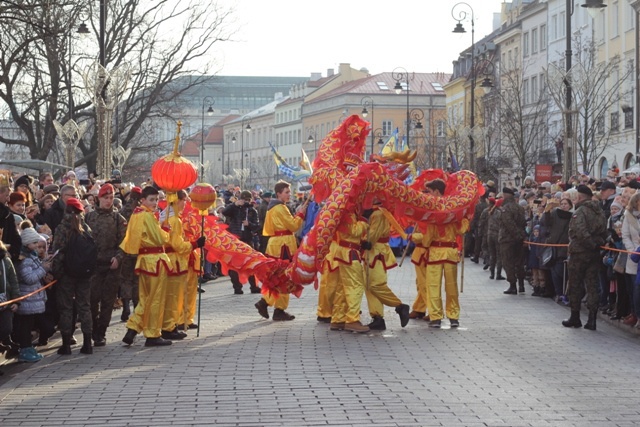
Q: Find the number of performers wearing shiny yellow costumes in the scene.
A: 9